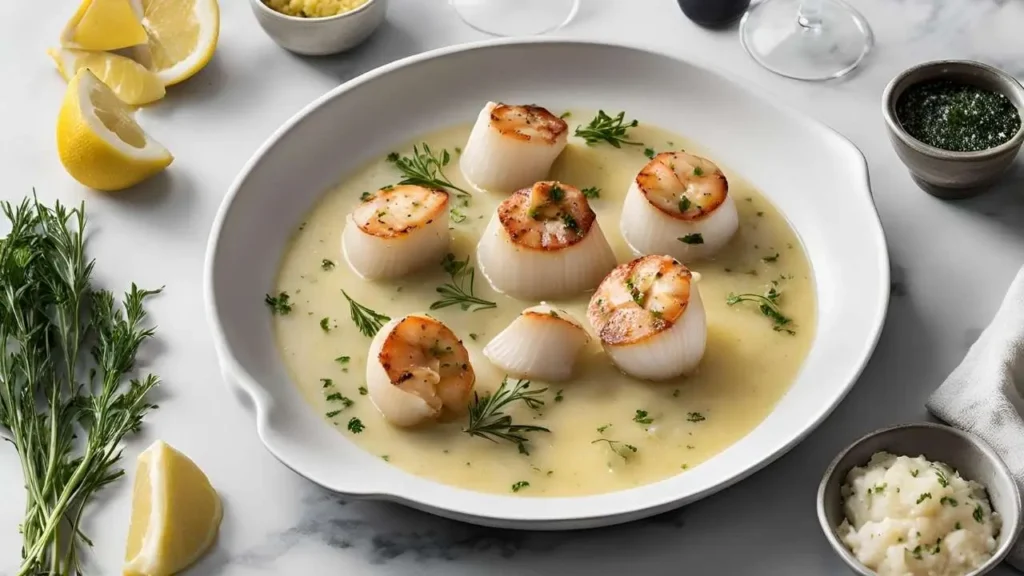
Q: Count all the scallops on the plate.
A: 7